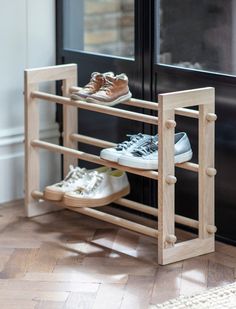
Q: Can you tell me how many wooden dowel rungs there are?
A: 6